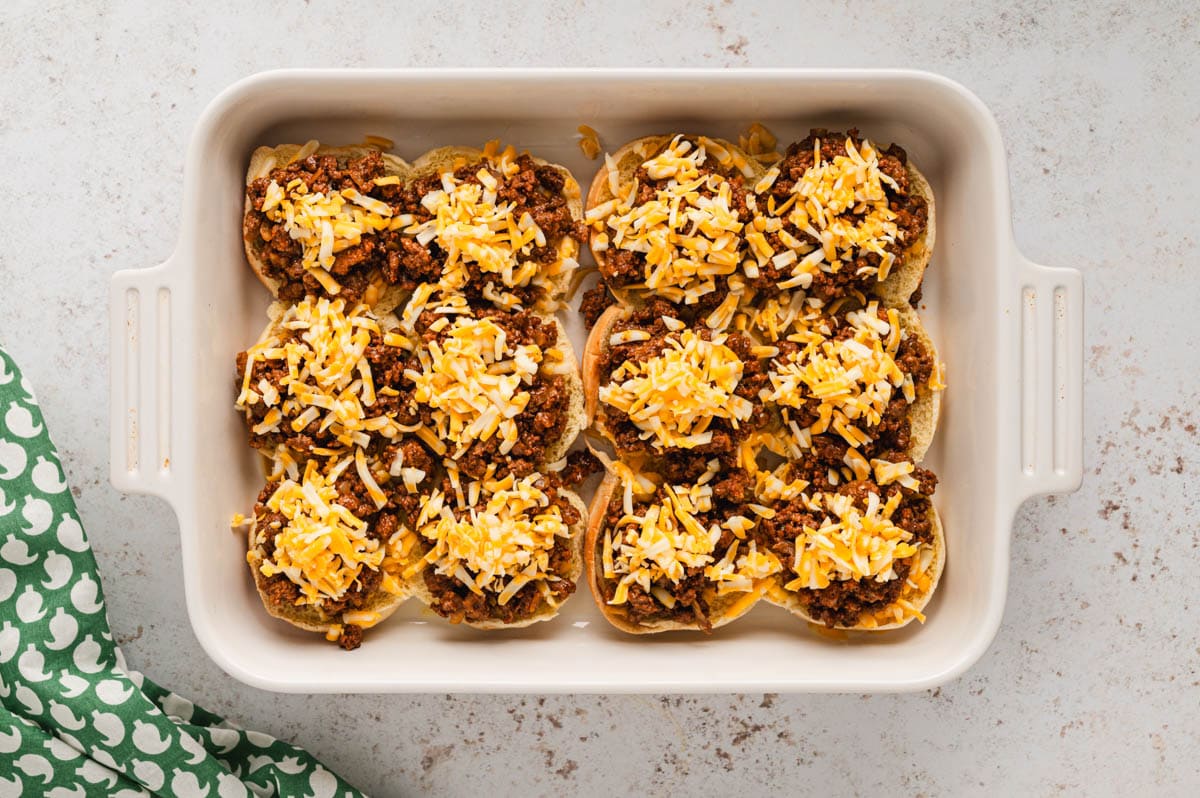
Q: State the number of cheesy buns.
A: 12